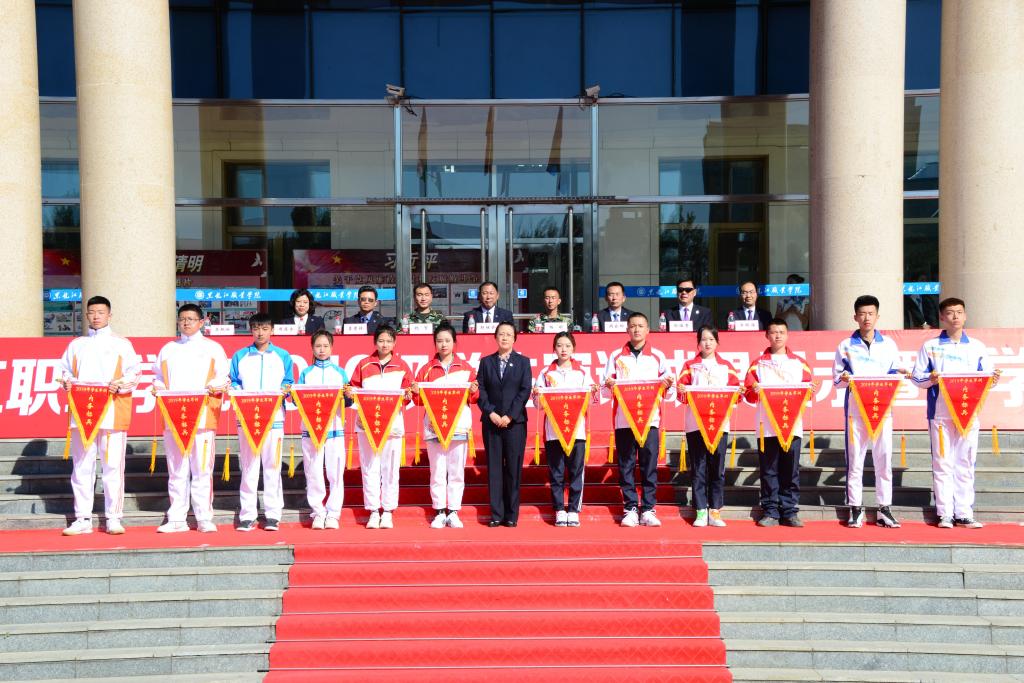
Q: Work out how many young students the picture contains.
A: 12